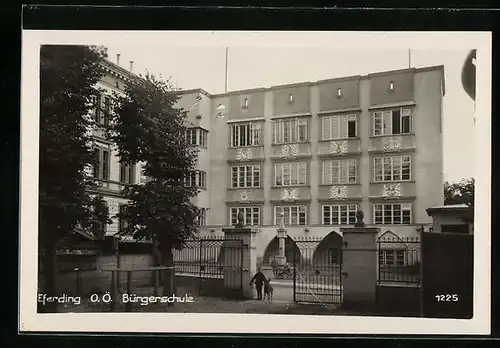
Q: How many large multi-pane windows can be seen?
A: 12